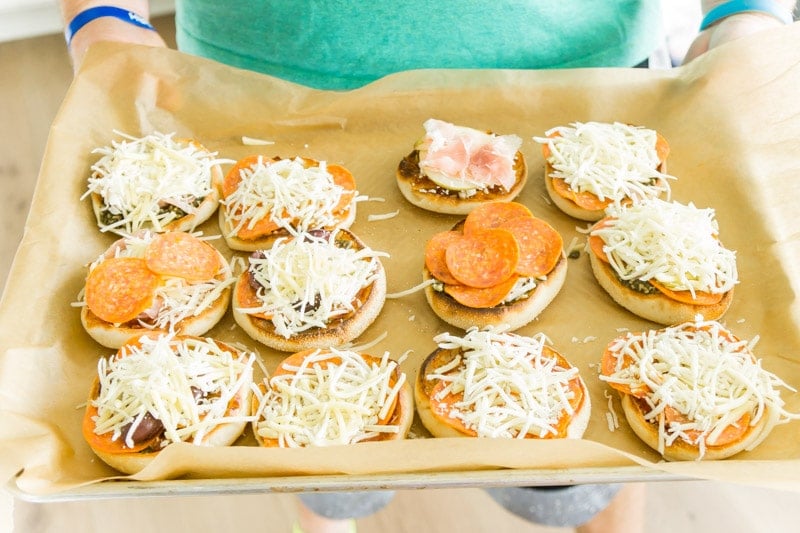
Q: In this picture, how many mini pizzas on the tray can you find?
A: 12